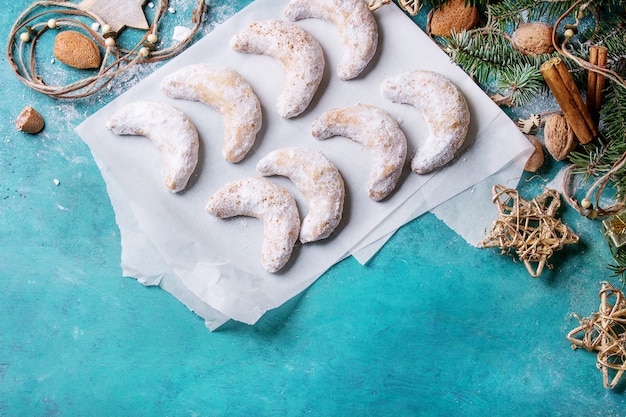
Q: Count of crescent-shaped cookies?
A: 8